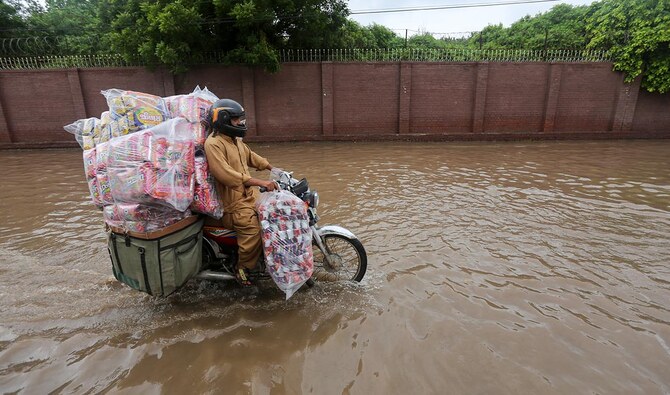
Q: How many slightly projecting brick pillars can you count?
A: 9